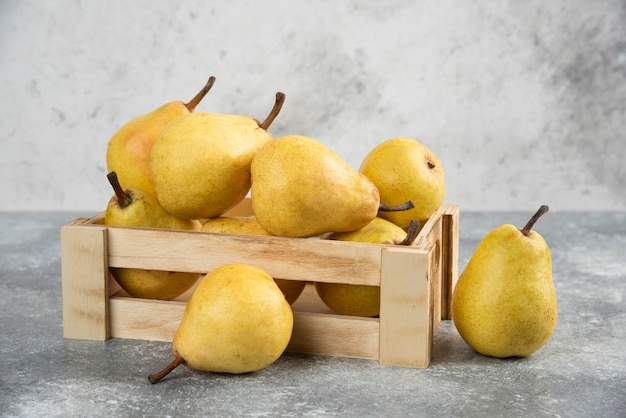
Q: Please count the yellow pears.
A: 9